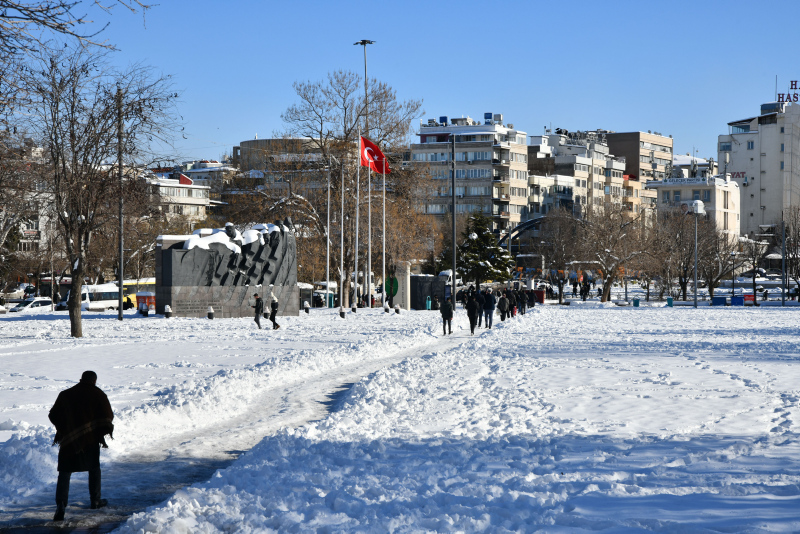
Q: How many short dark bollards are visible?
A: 10